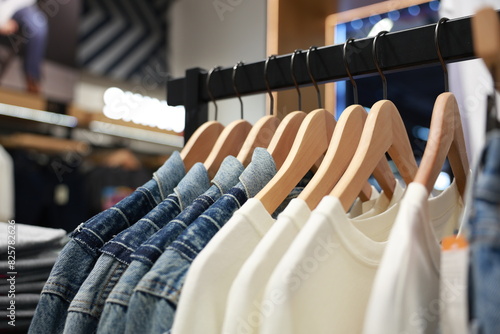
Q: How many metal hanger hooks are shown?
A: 8